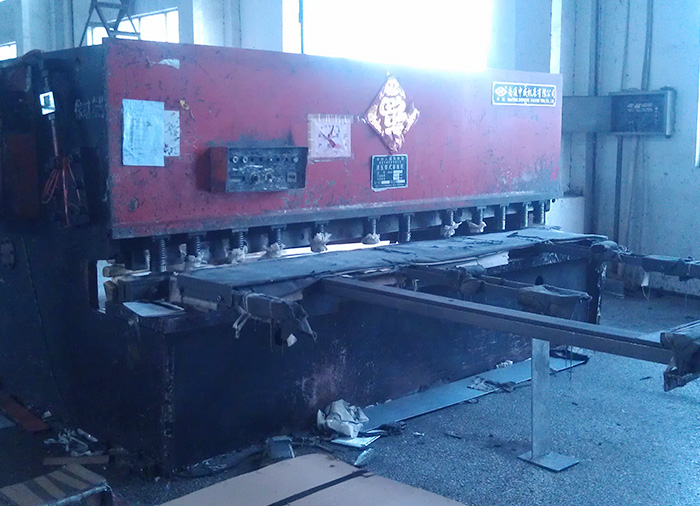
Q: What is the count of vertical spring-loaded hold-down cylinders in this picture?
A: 12